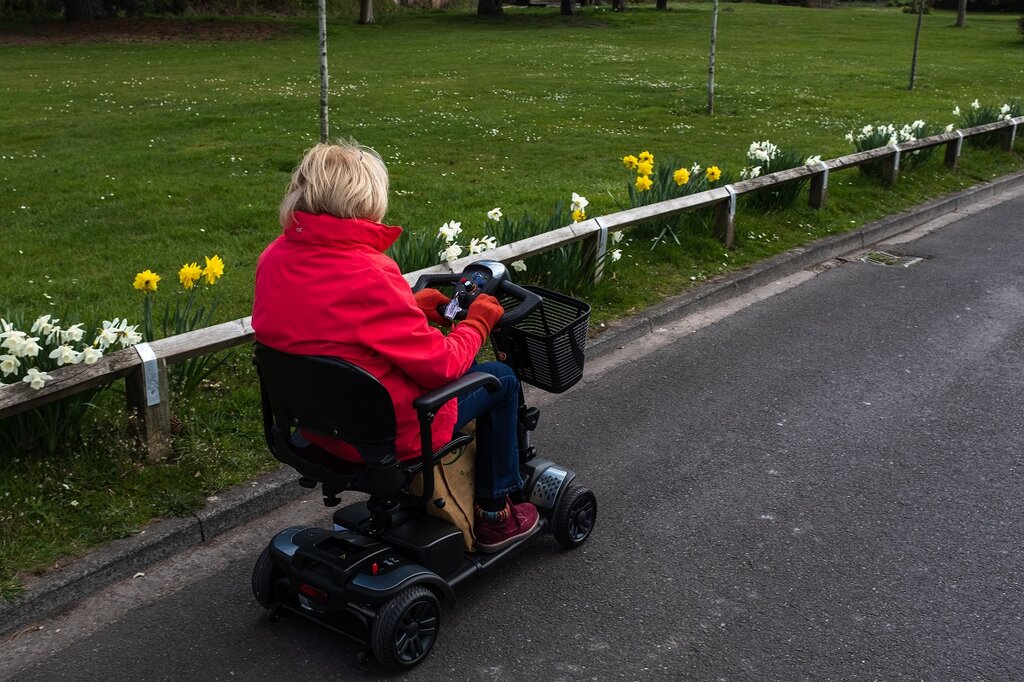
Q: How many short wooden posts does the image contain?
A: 7